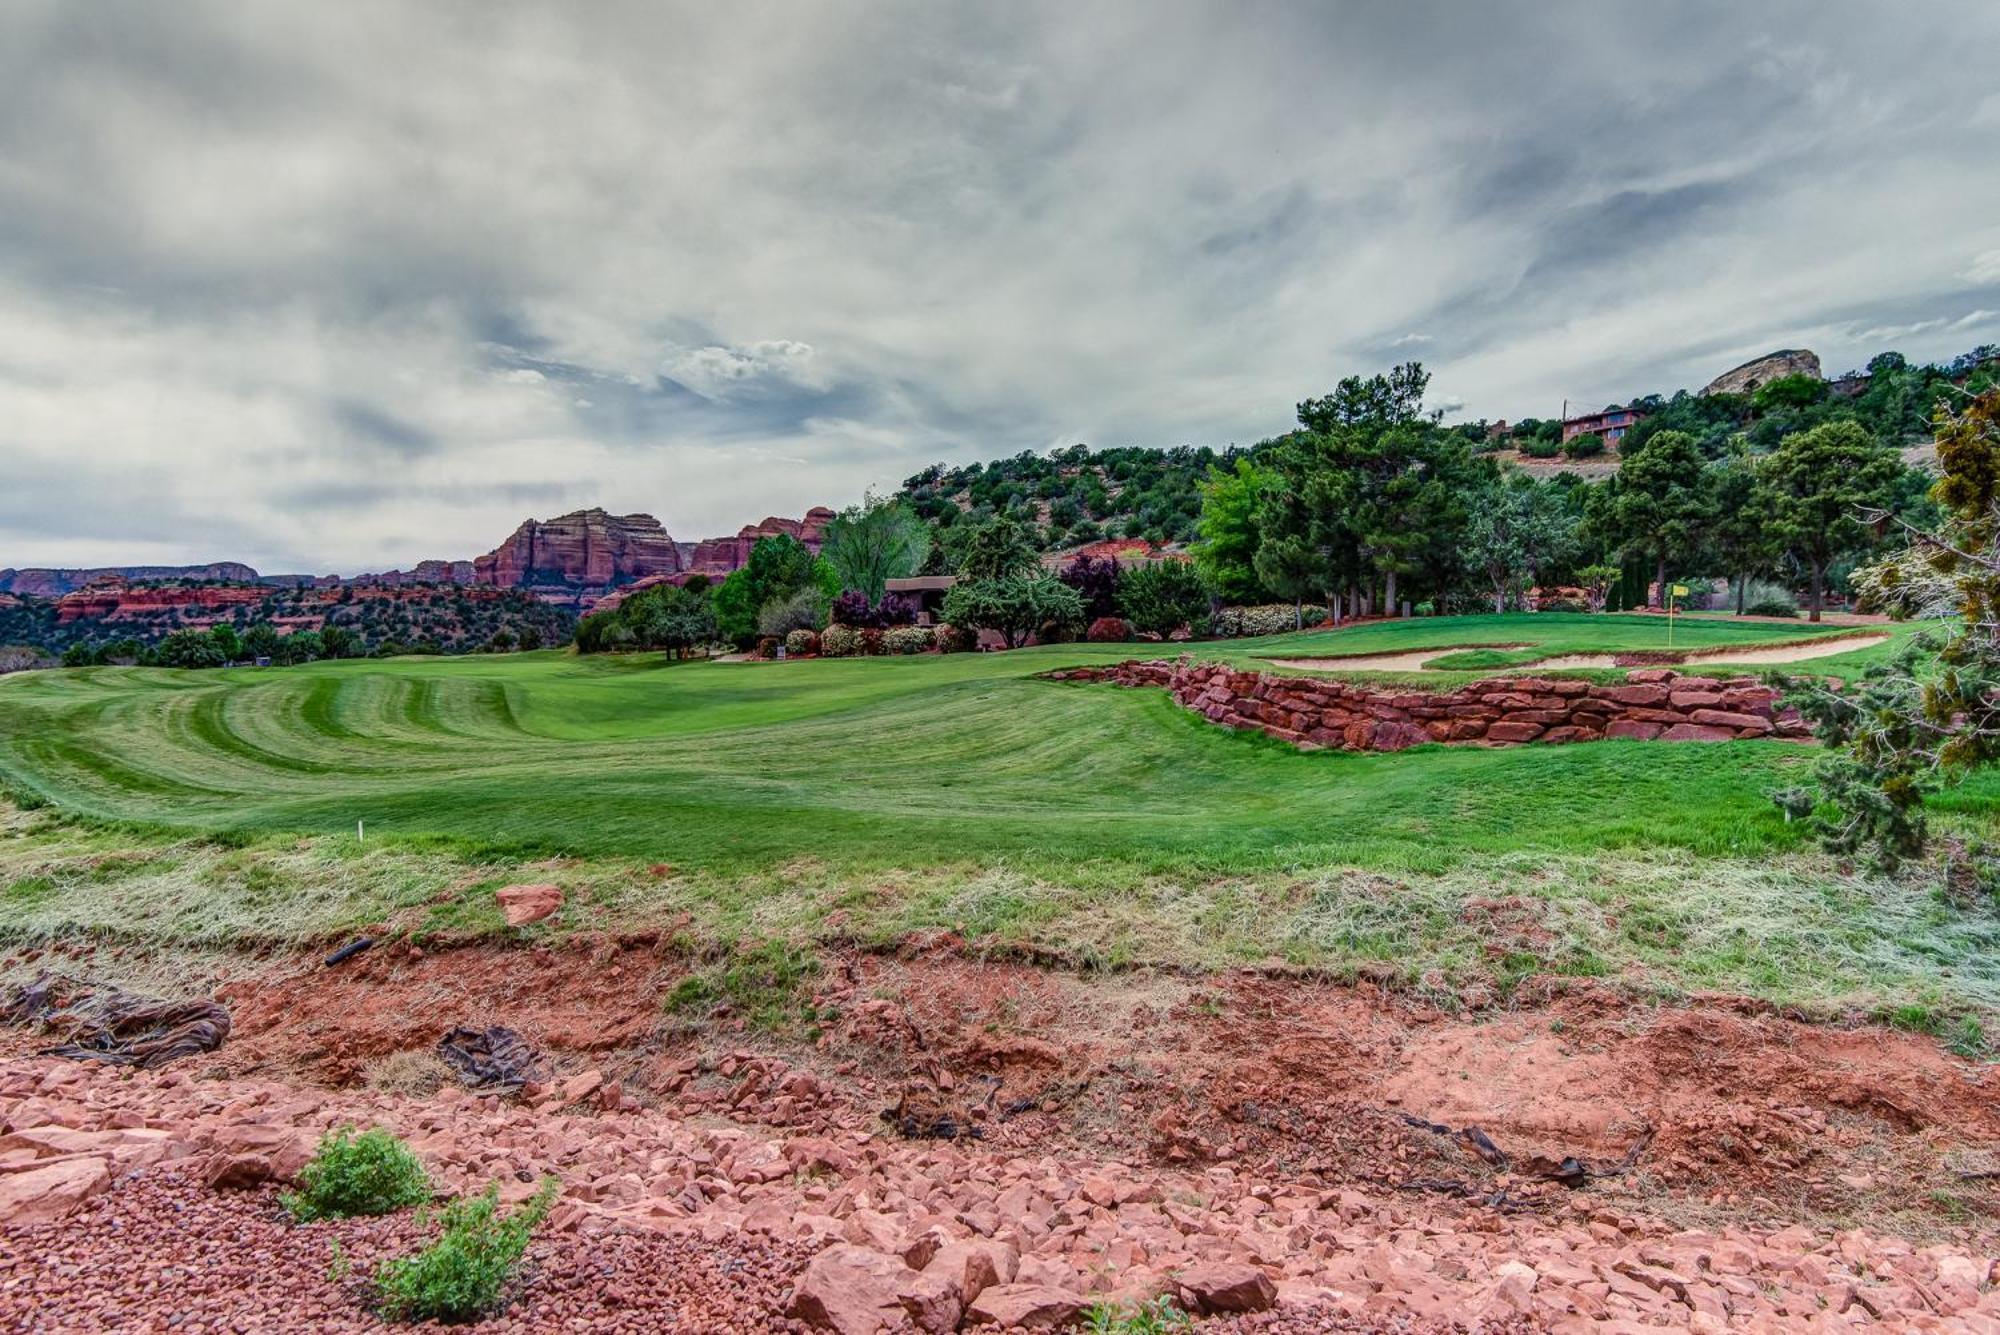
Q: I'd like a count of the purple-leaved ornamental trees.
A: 3